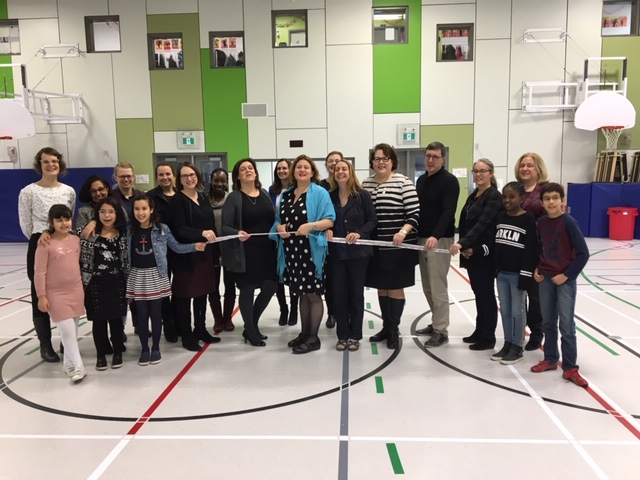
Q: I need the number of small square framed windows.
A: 8